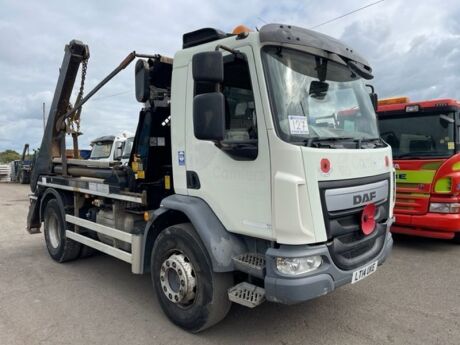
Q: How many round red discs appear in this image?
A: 3